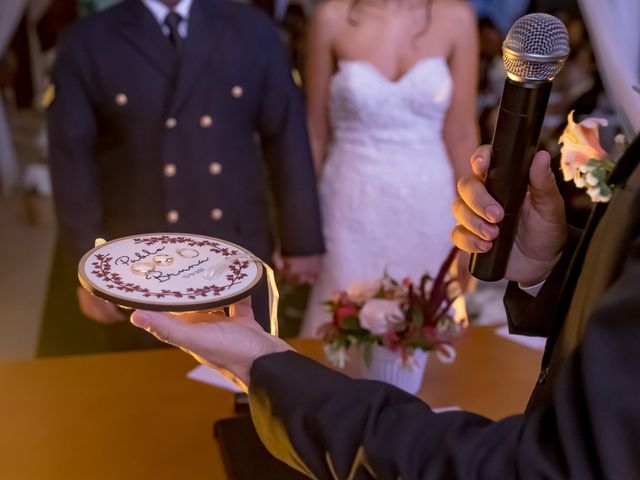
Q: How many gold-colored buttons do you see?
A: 8